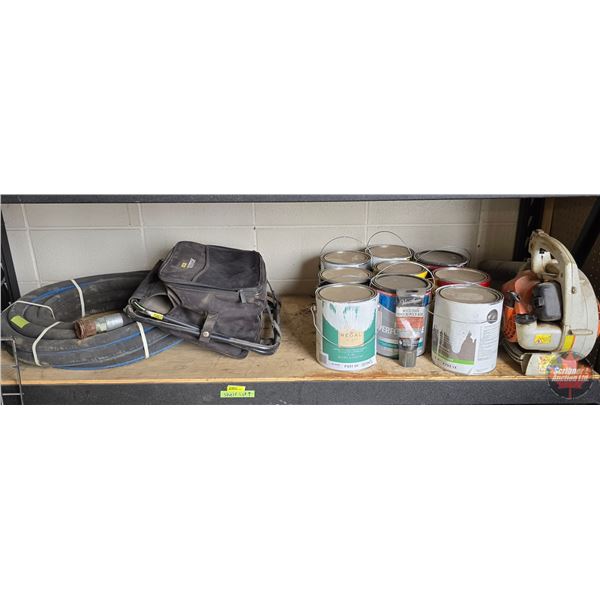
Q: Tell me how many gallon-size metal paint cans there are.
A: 9